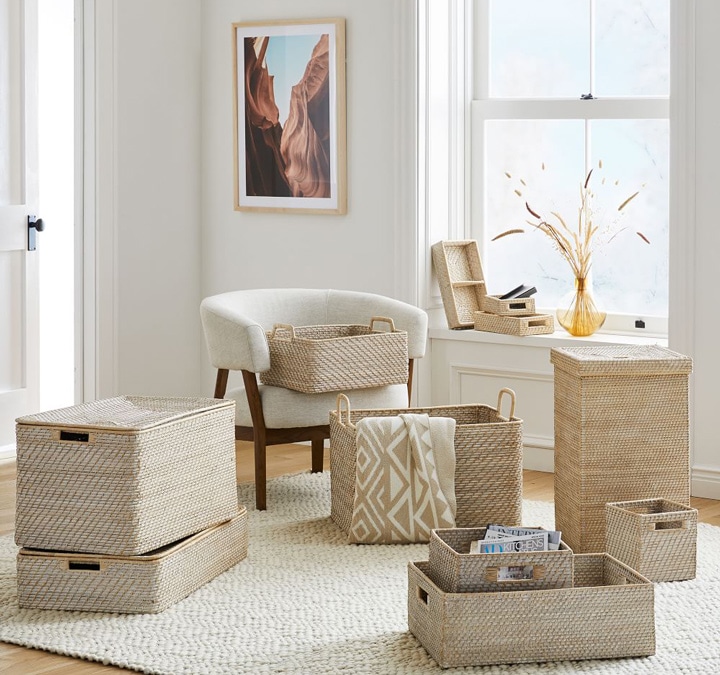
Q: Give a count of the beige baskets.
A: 11